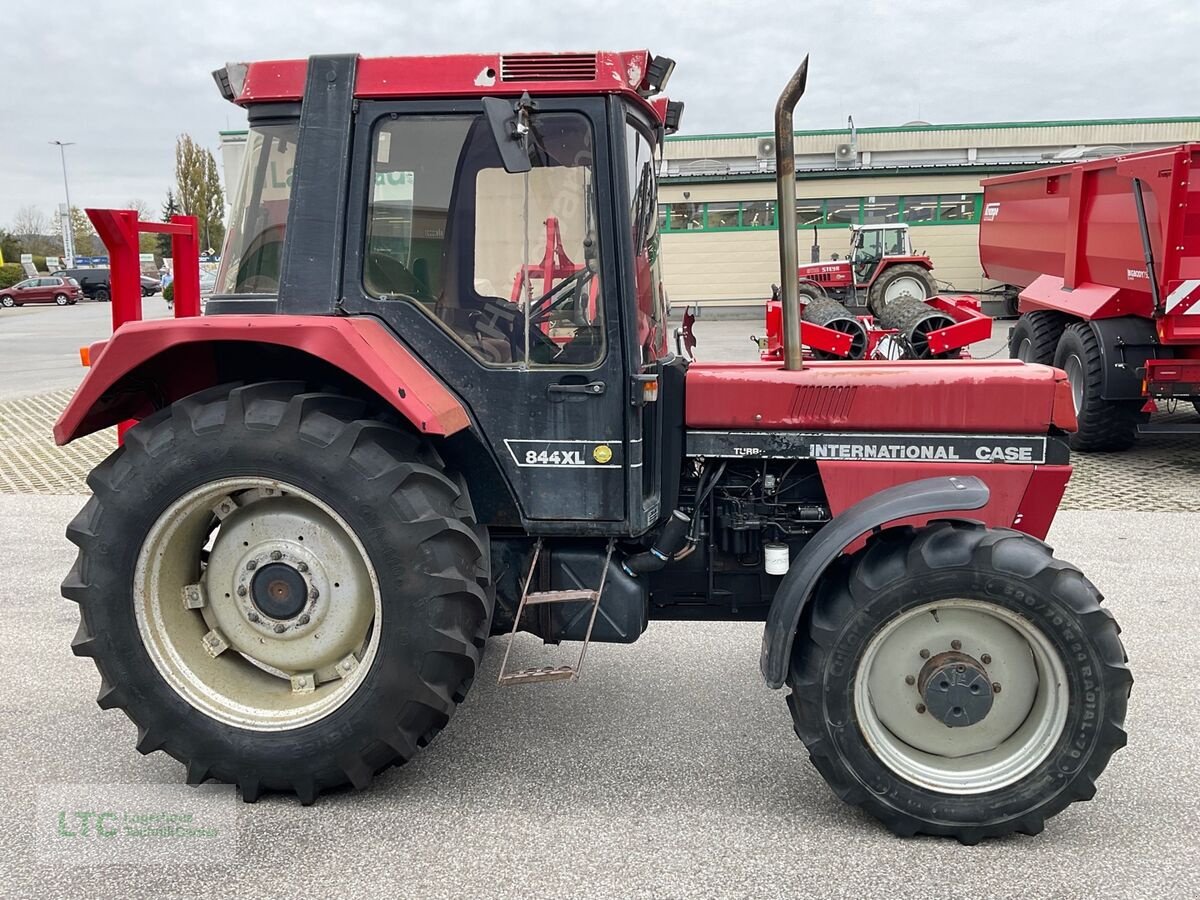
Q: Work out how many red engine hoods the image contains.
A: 2